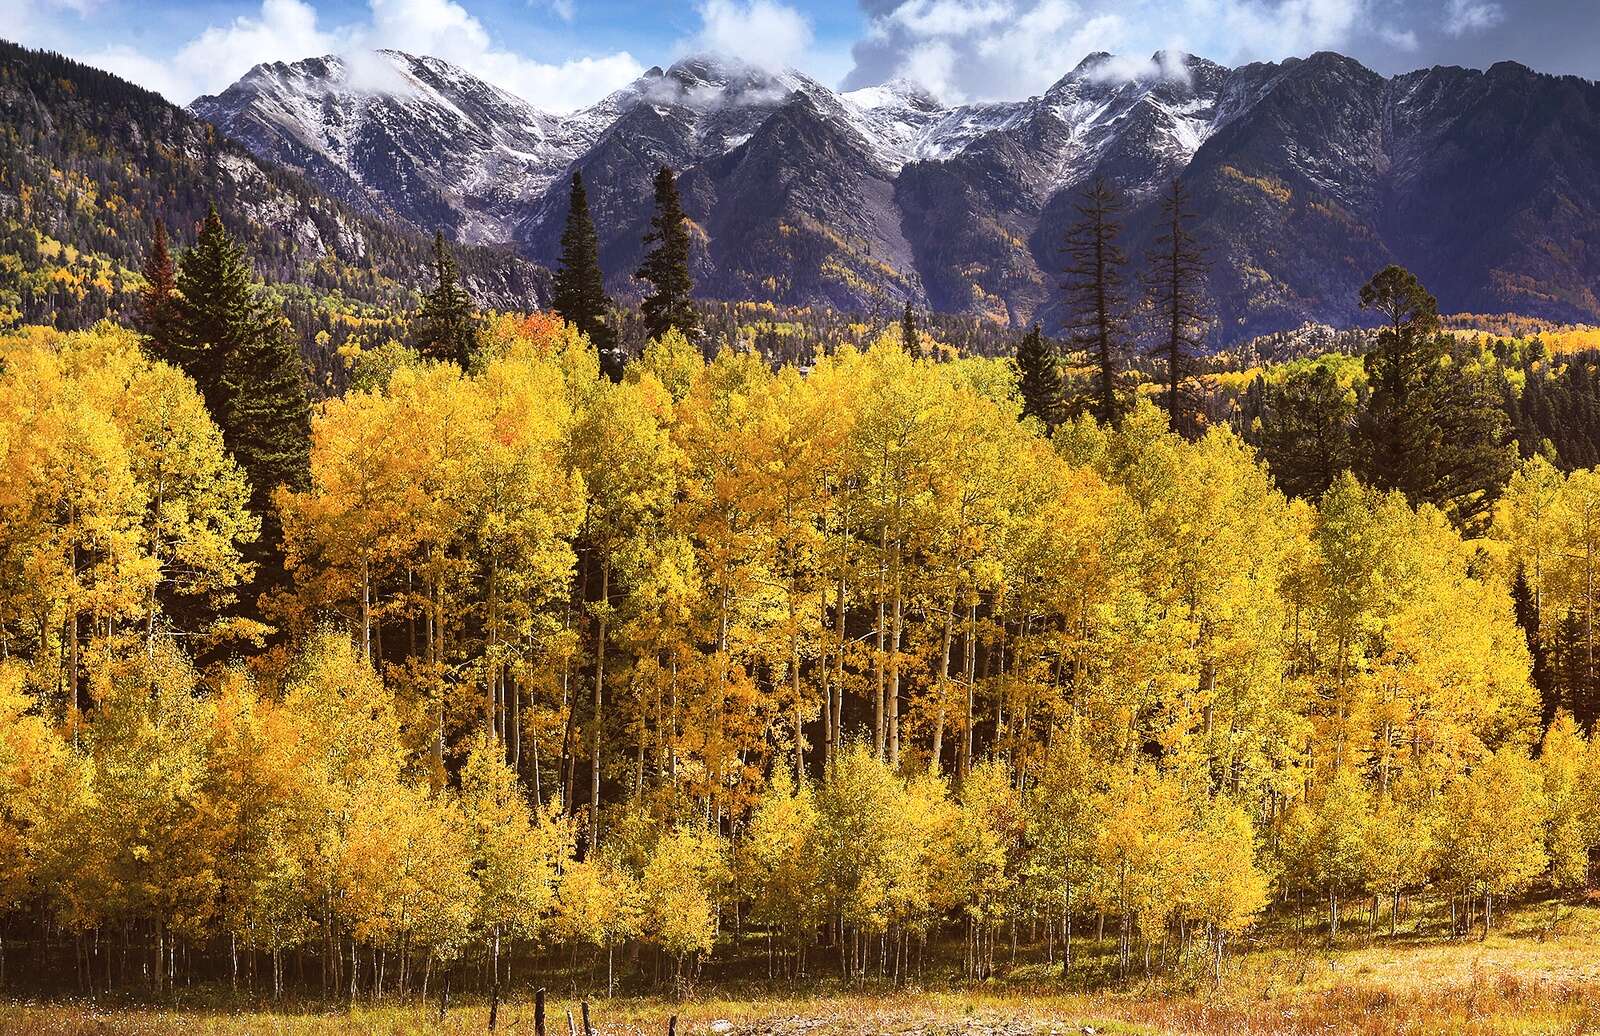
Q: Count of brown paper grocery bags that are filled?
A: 0